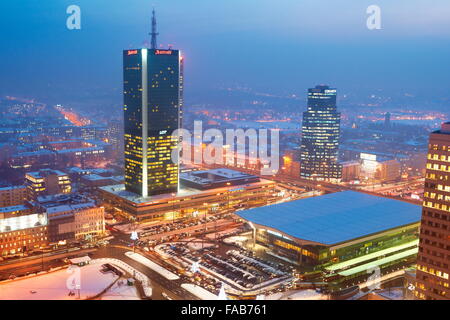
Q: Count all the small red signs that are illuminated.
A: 2